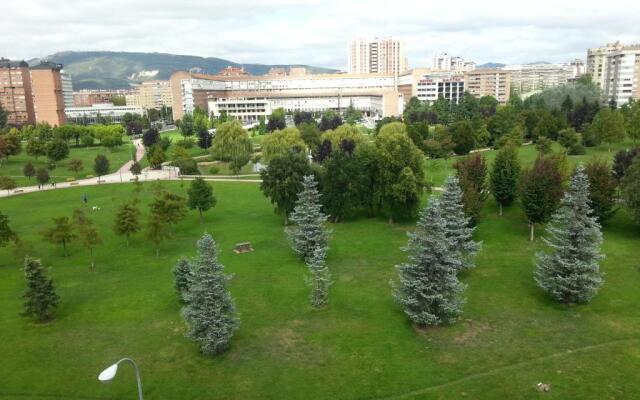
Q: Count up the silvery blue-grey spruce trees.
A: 7